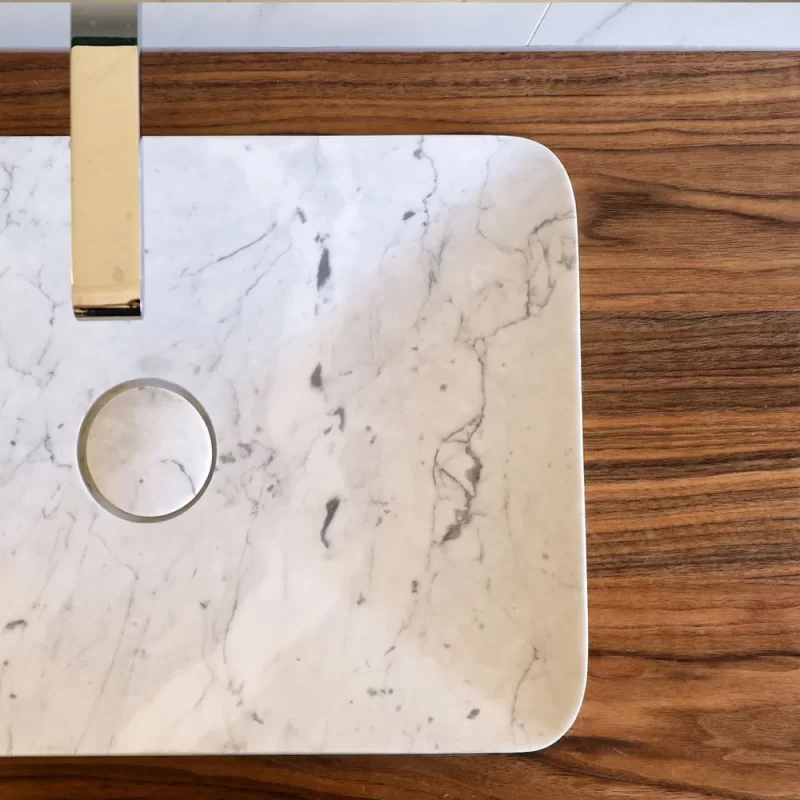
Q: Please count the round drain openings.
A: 1